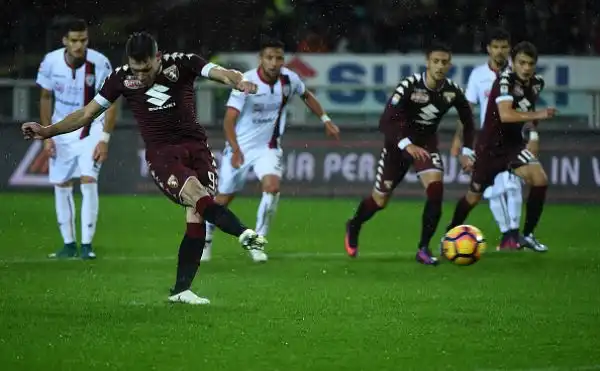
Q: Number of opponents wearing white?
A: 3